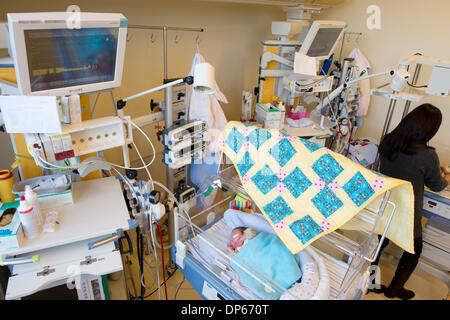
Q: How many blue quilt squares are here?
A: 12